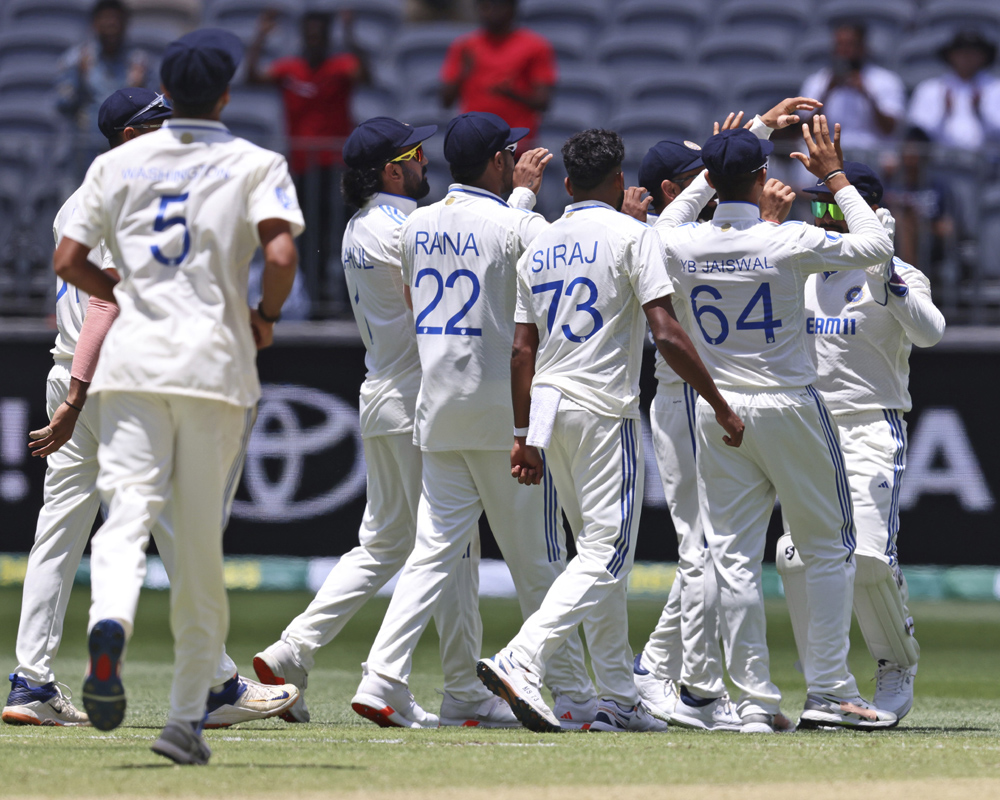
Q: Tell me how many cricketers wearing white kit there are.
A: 8